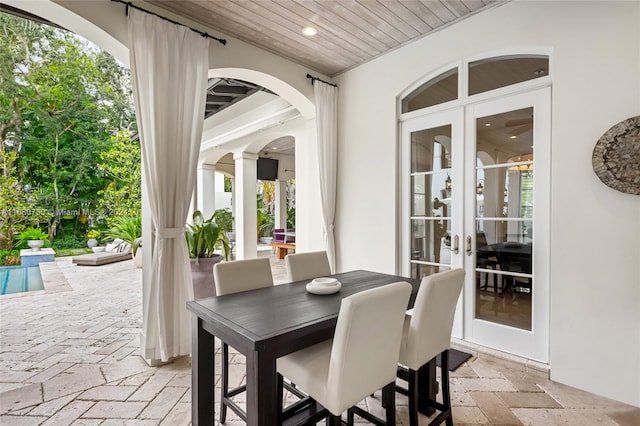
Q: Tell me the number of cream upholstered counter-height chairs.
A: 4